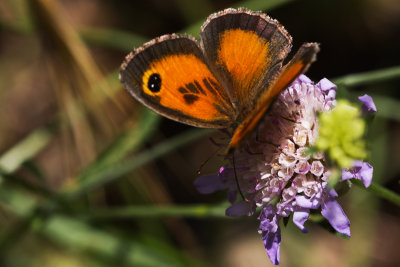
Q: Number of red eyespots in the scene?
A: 0